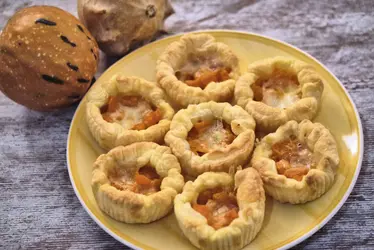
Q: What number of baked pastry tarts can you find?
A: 7